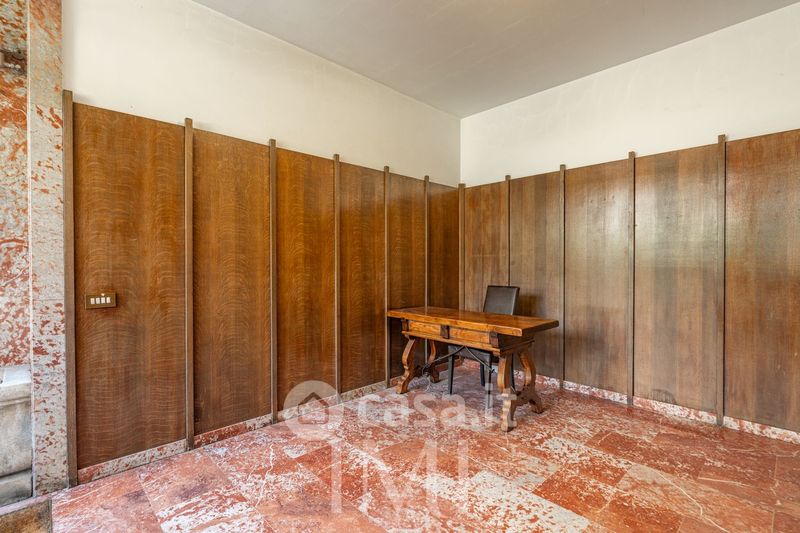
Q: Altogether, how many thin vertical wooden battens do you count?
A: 11